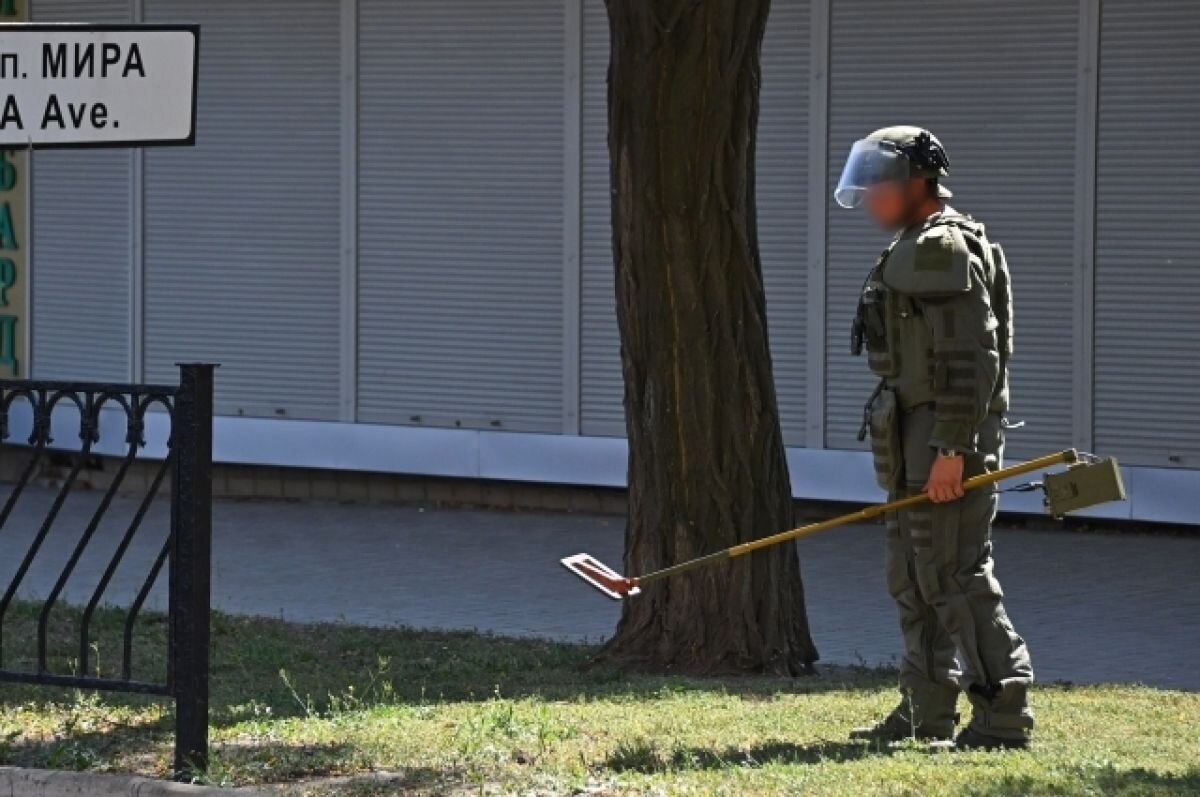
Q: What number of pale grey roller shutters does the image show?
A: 6